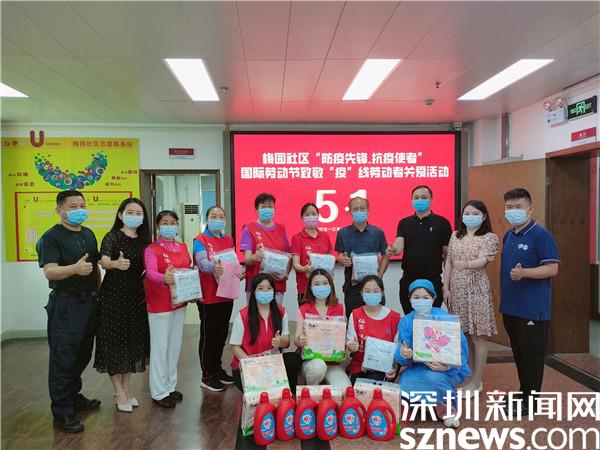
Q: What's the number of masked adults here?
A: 14